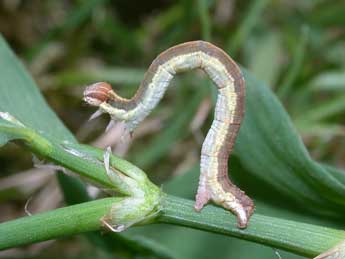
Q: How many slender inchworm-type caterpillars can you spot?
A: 1